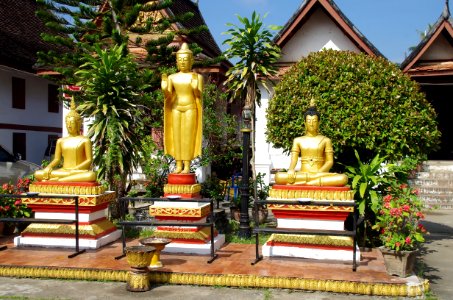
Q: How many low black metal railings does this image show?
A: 3